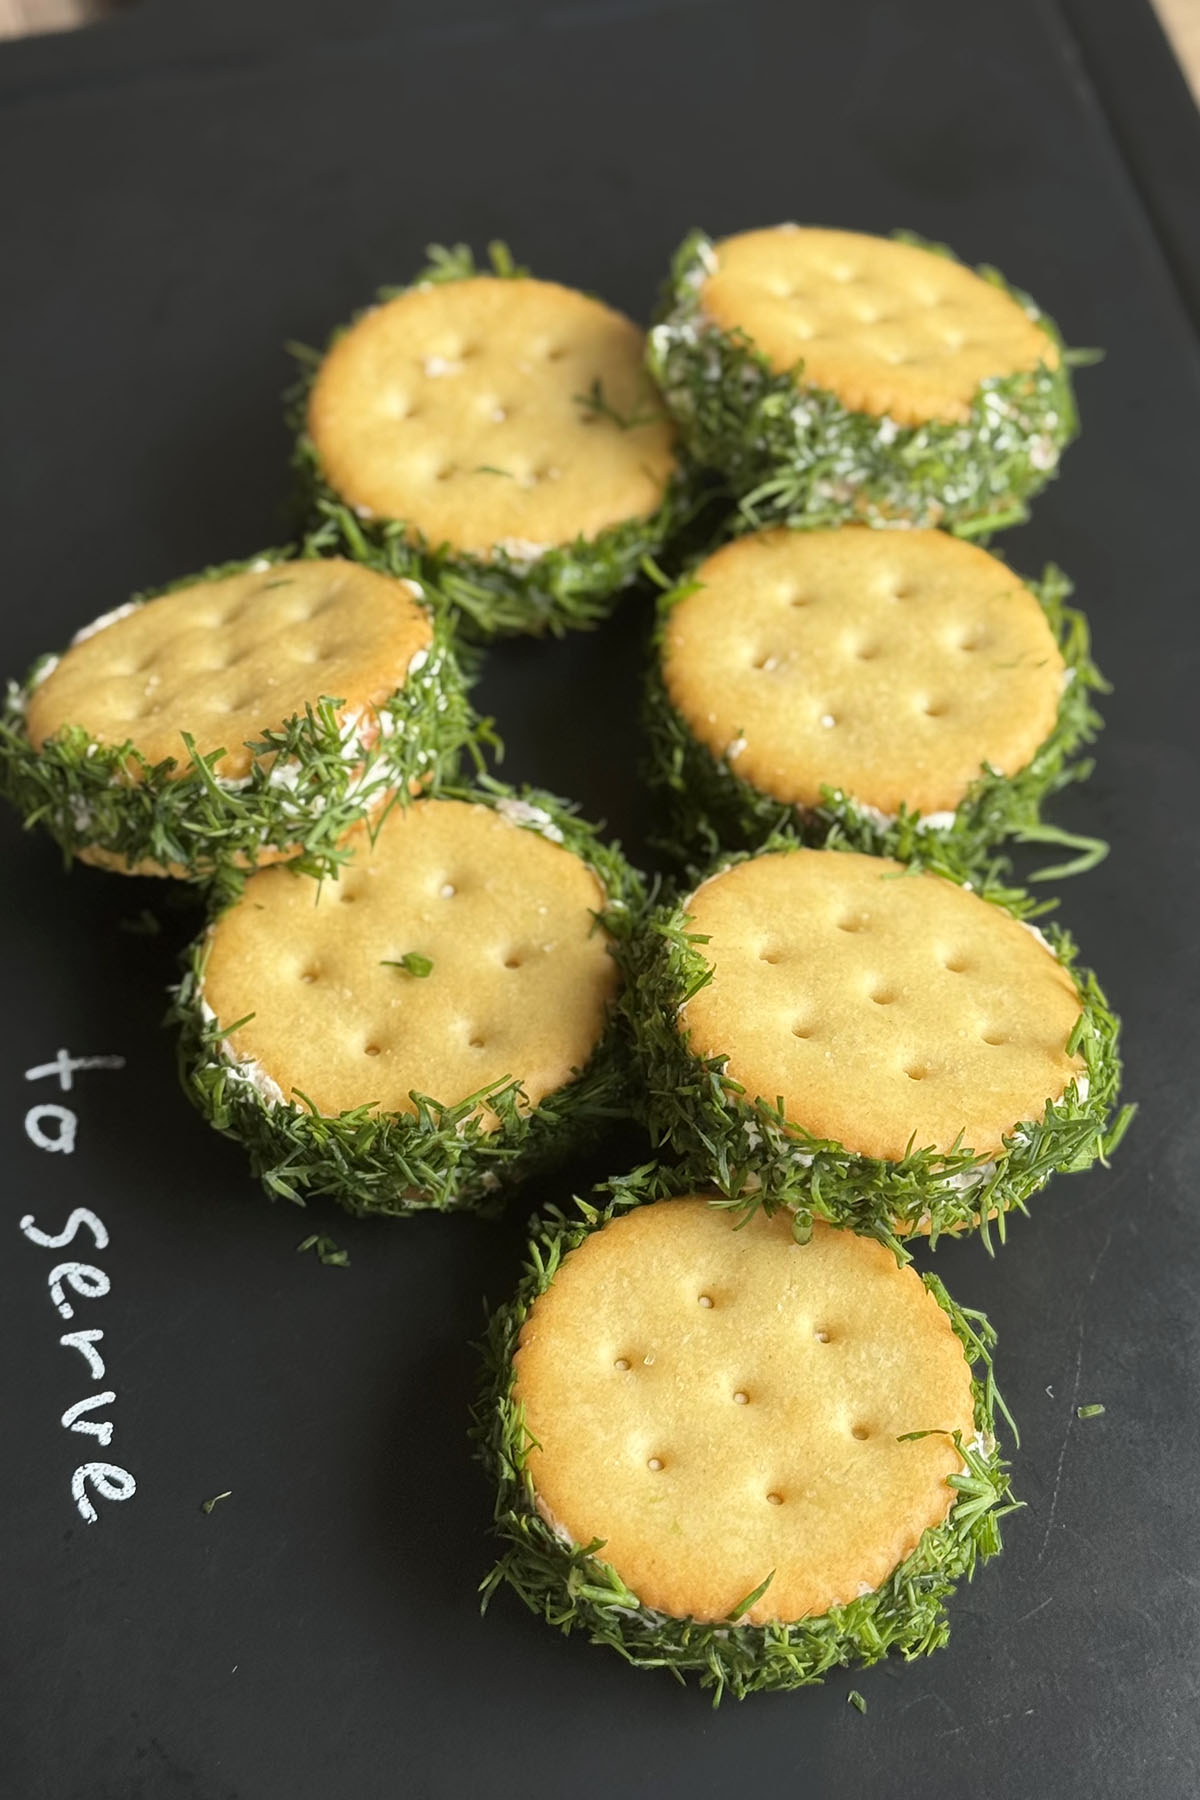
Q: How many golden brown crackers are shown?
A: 7